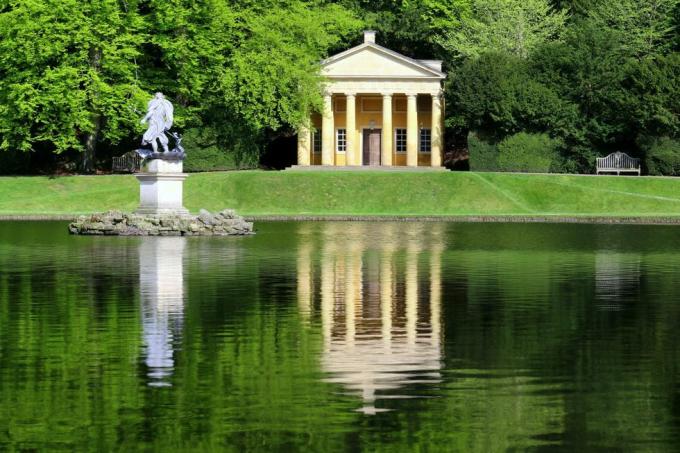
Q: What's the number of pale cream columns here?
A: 6